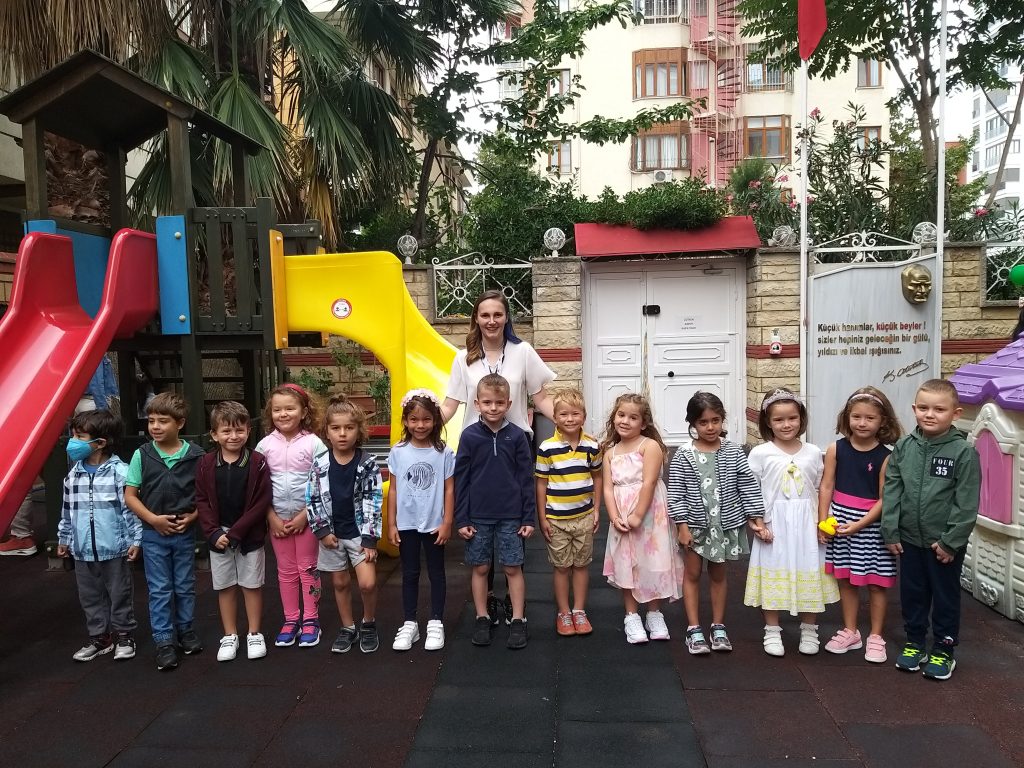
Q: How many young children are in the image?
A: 13